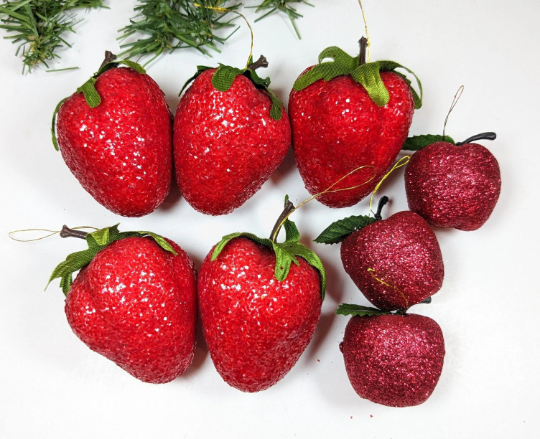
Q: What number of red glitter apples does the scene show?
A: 3